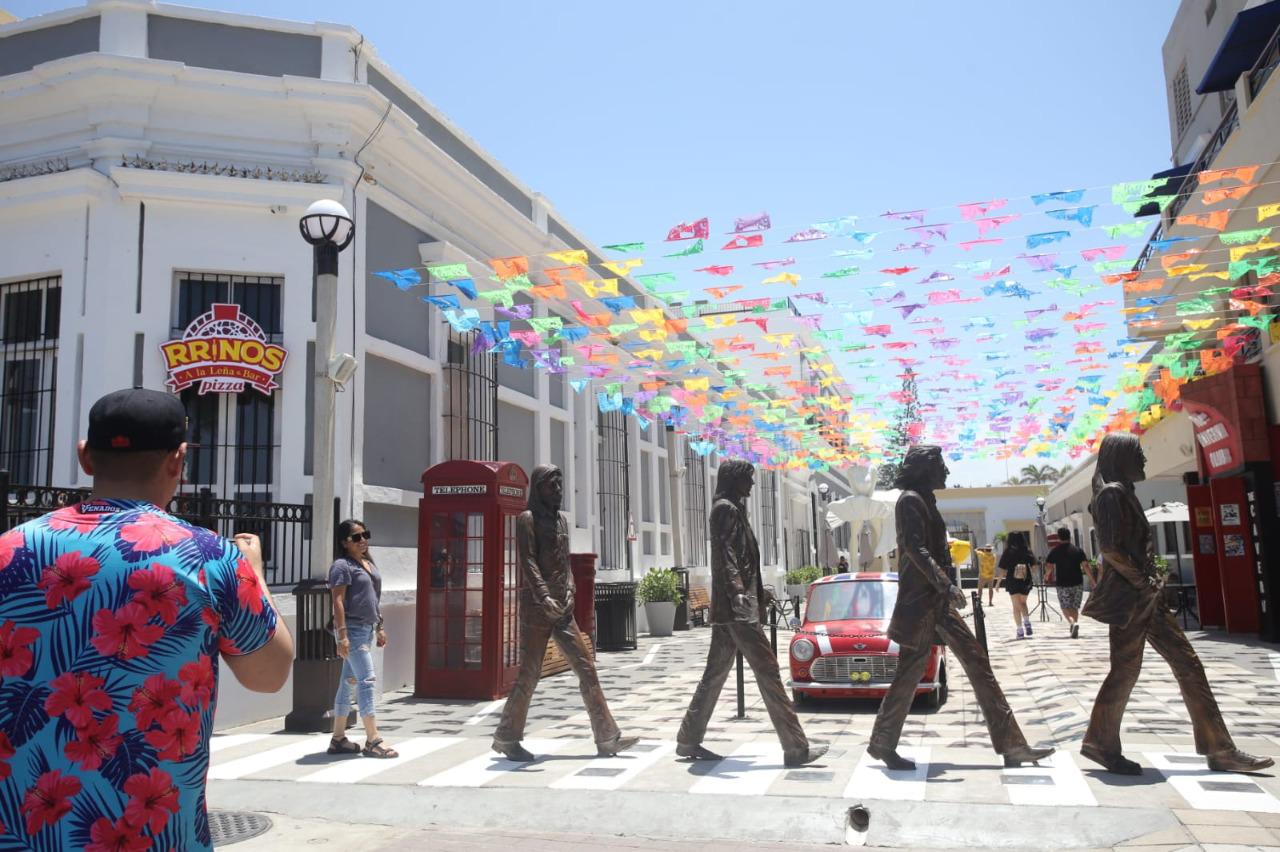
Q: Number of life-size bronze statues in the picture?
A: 4